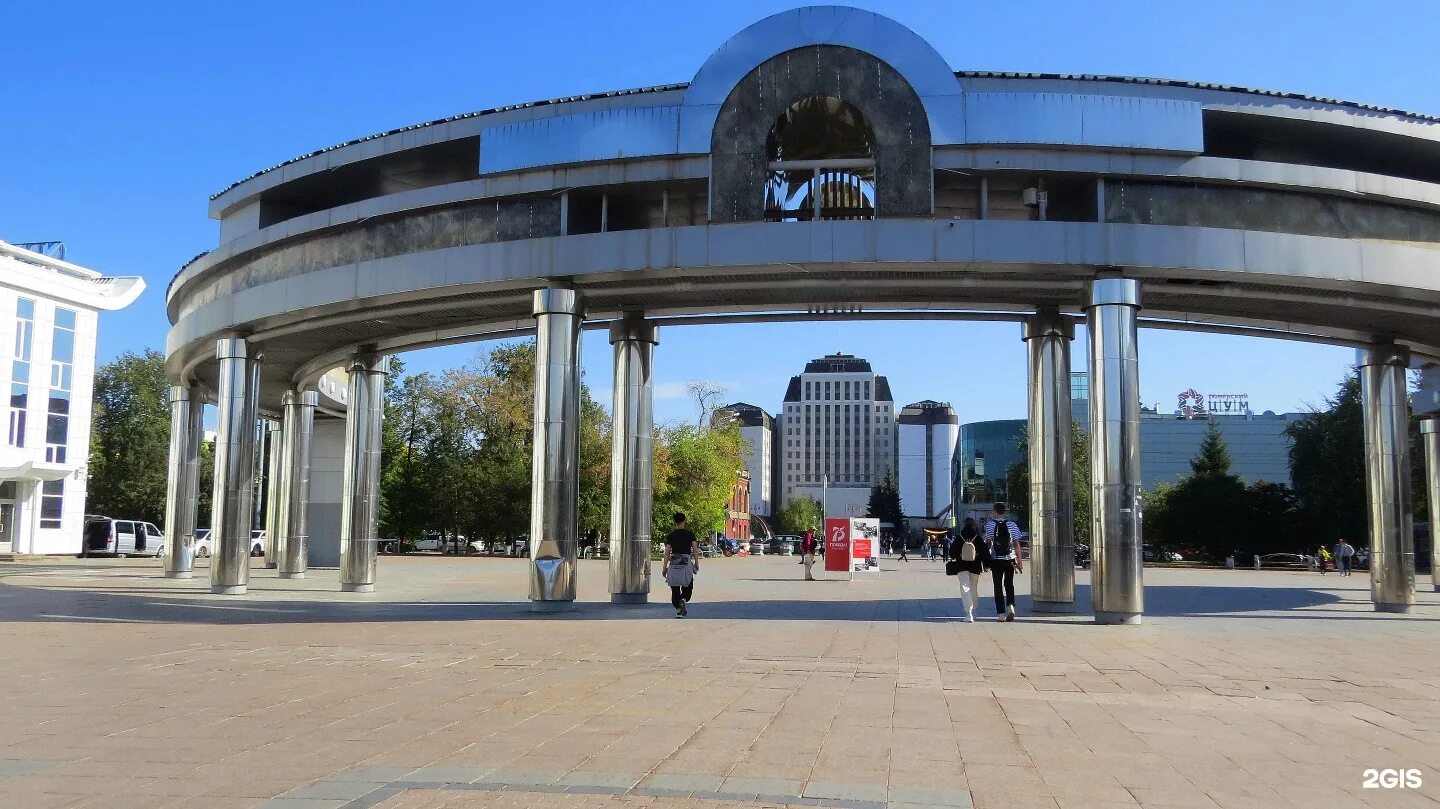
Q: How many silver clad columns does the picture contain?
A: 11